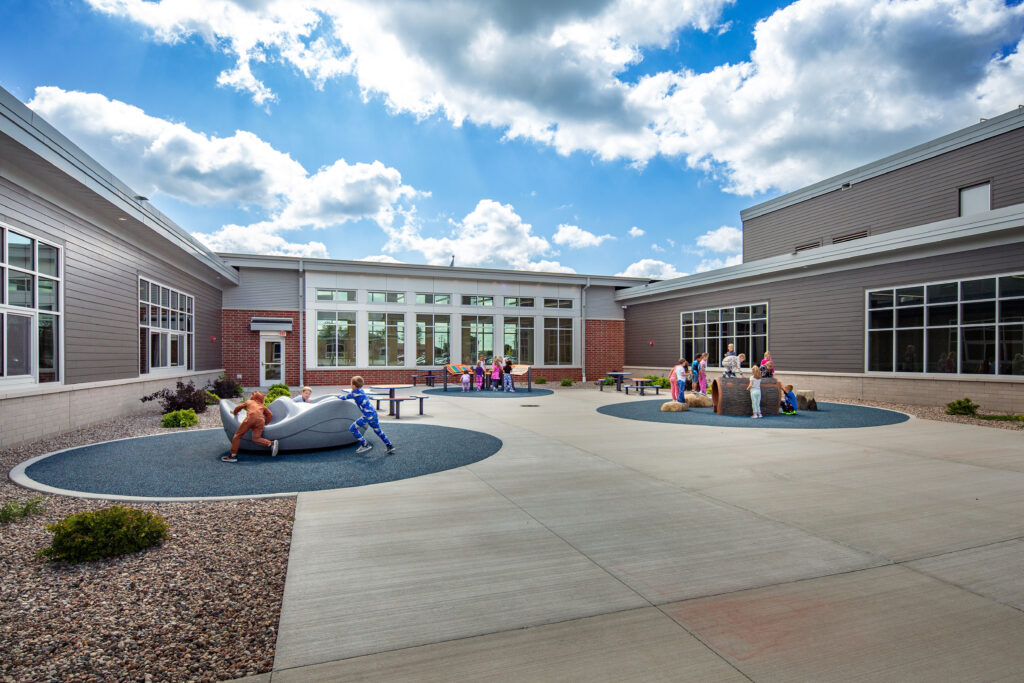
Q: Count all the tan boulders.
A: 2